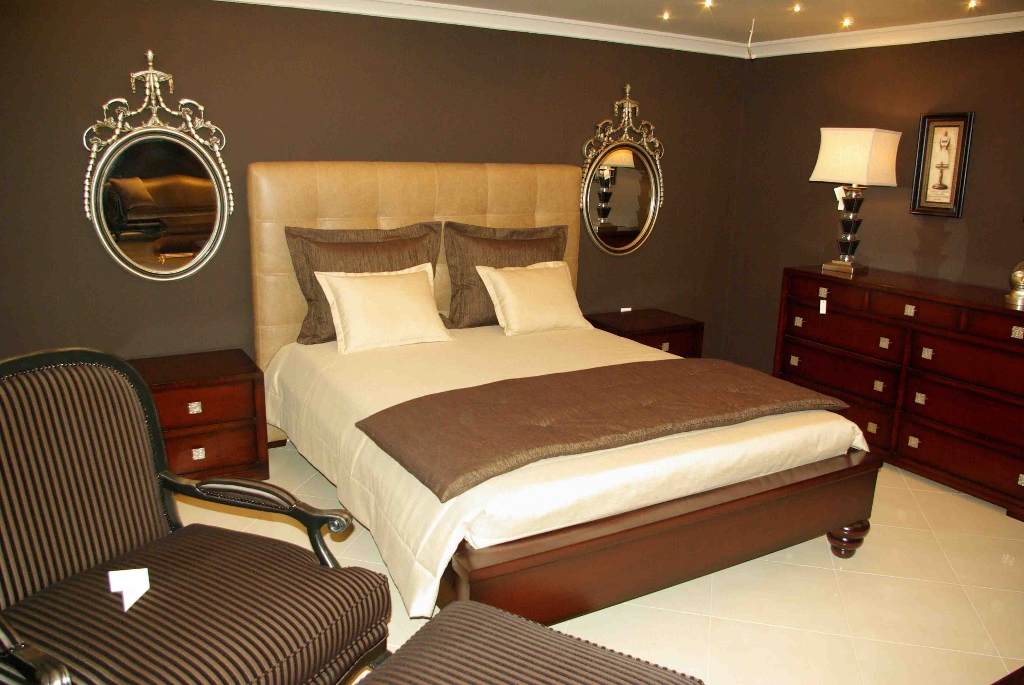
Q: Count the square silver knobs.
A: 15